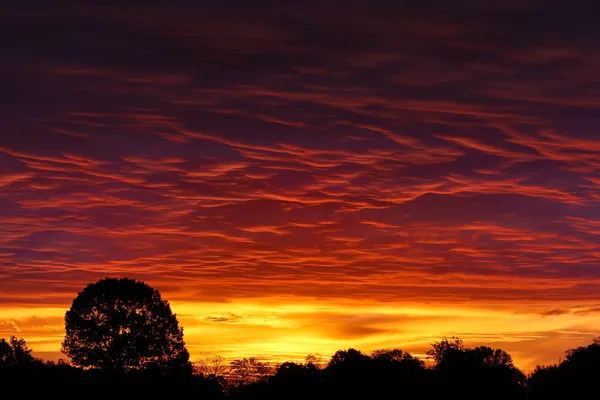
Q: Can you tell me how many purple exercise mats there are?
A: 0